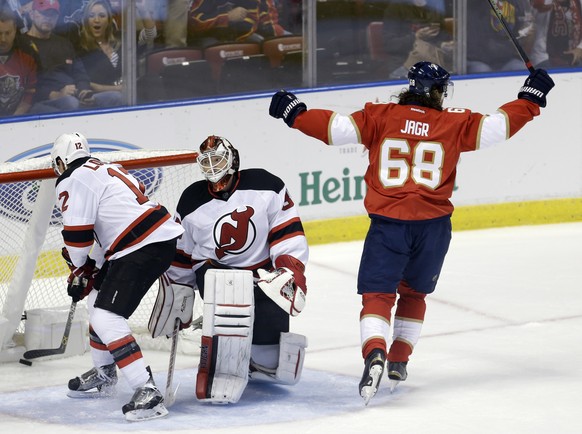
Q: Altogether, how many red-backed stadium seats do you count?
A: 3